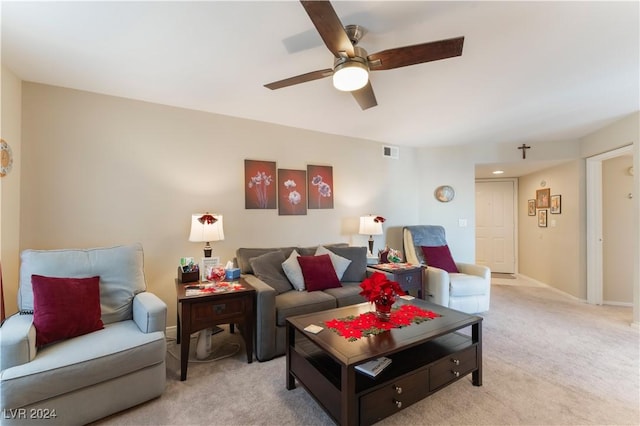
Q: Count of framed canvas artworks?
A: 3